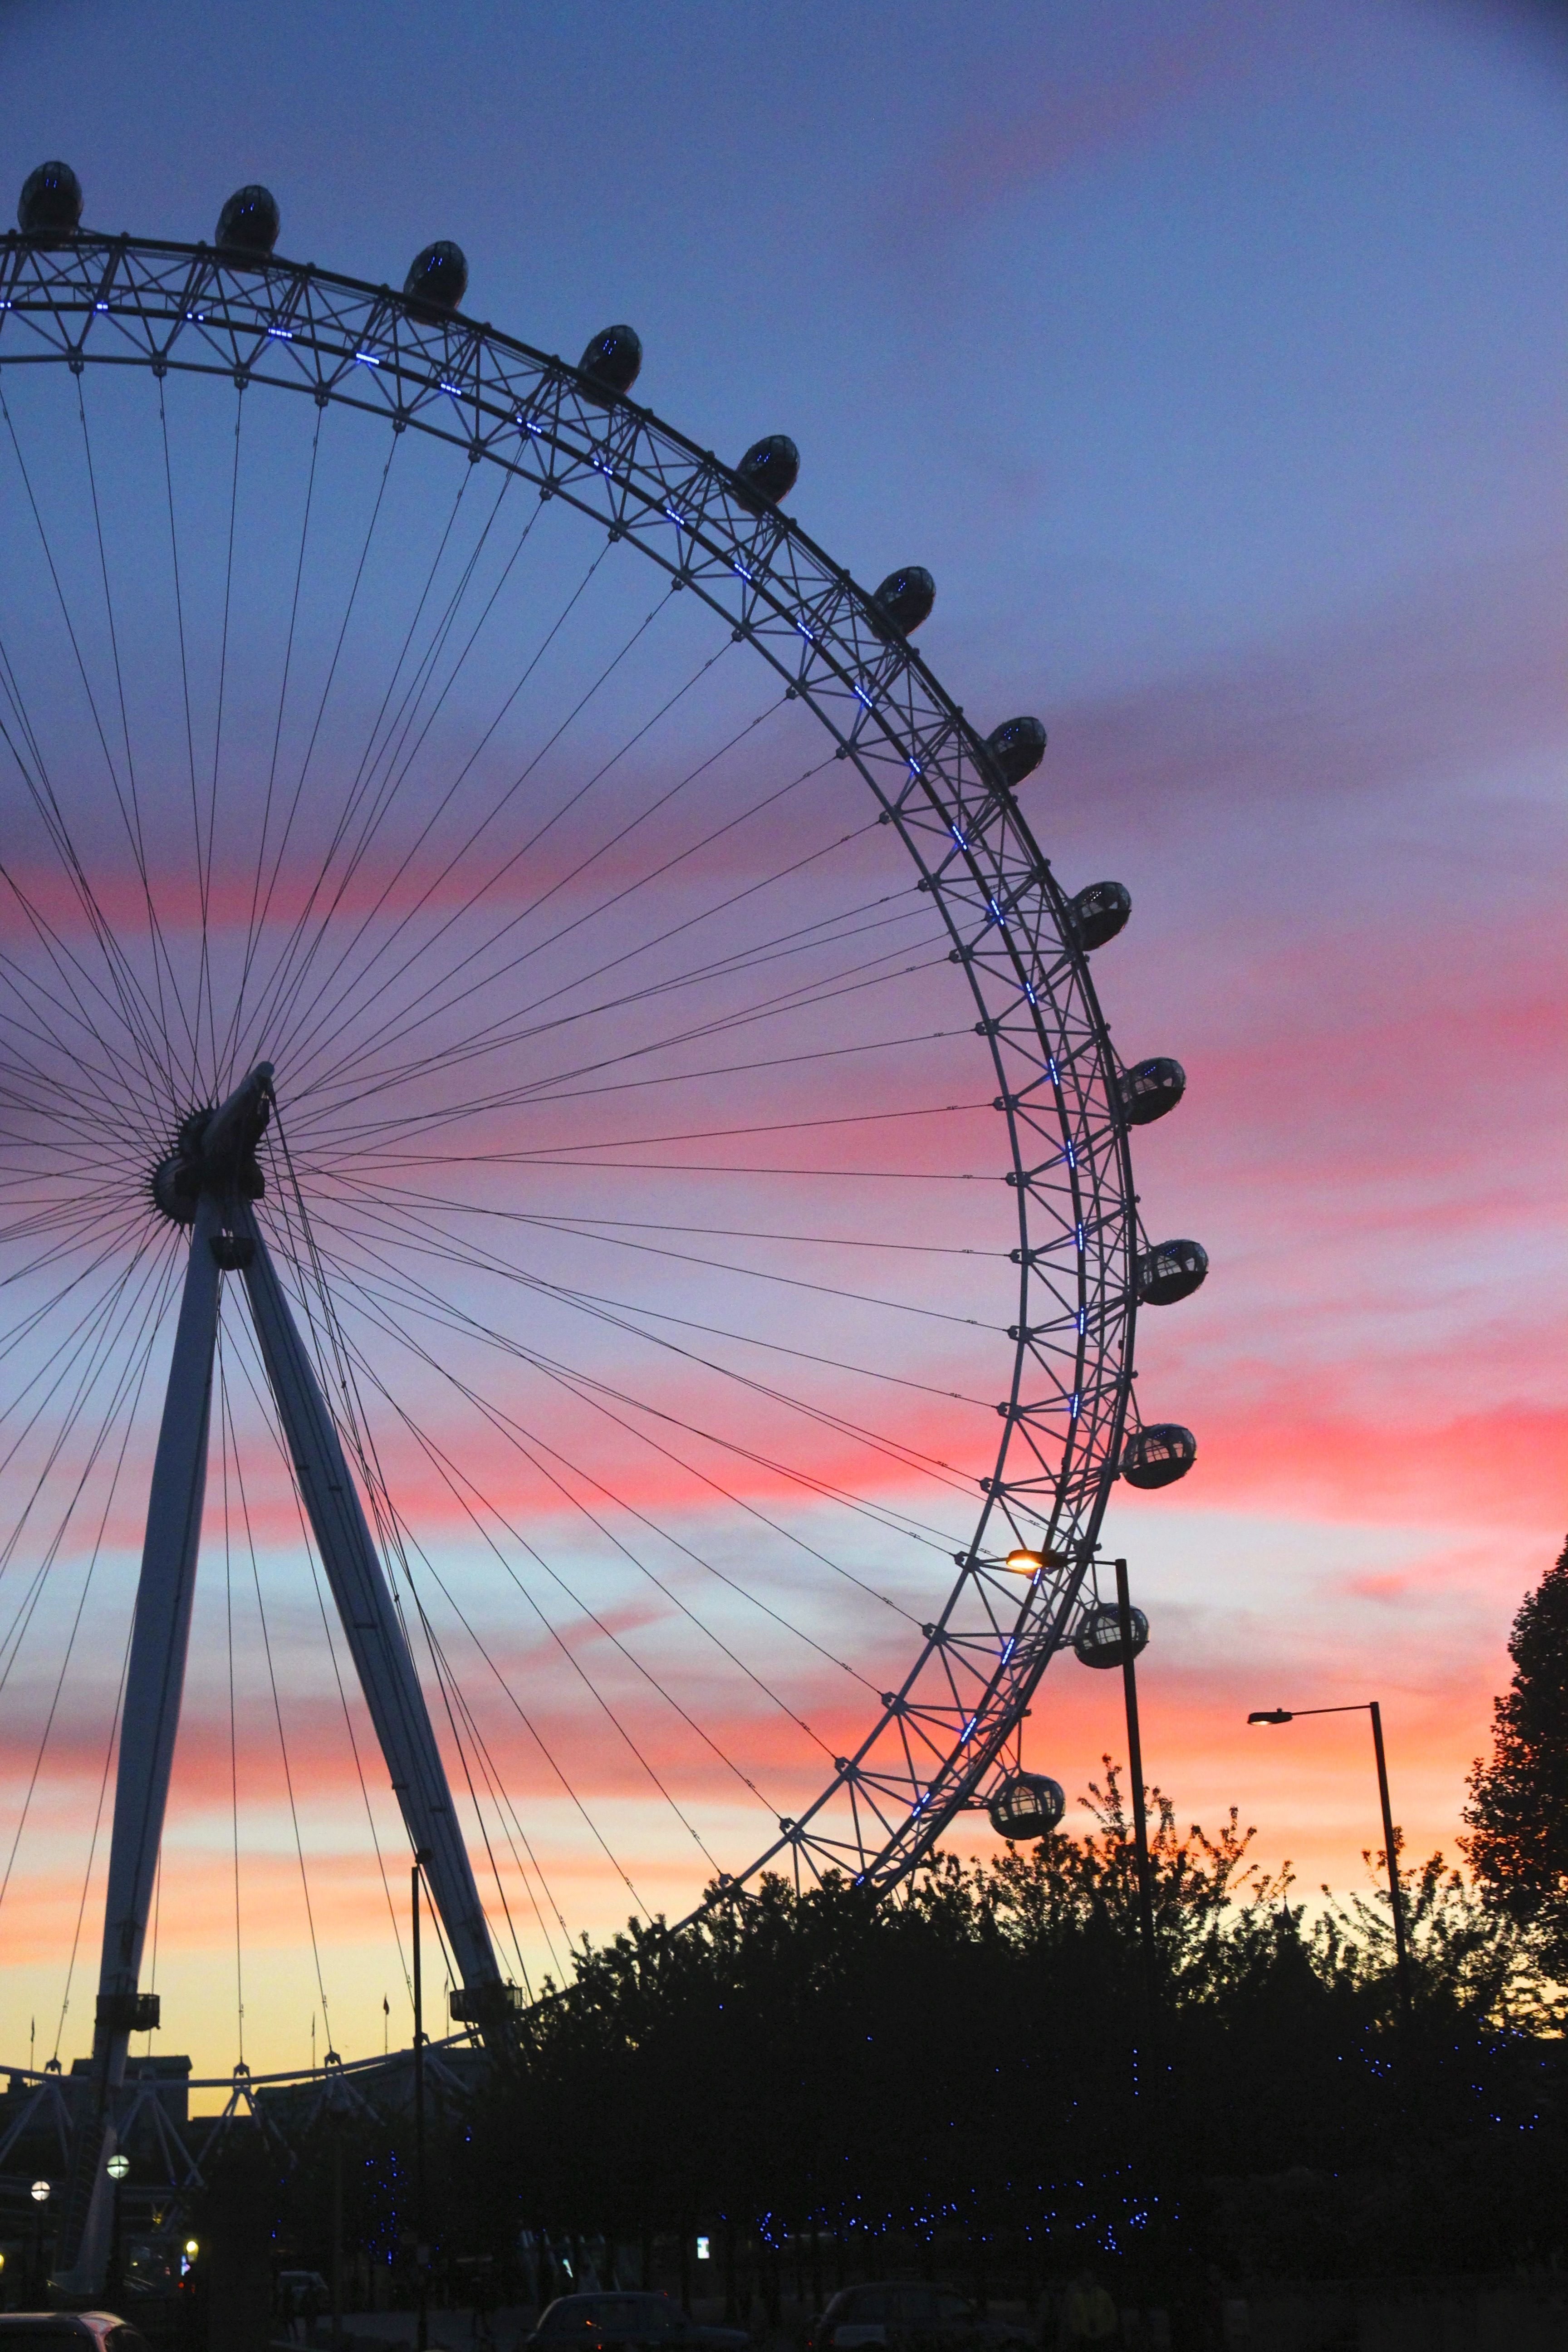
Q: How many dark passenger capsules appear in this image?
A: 13